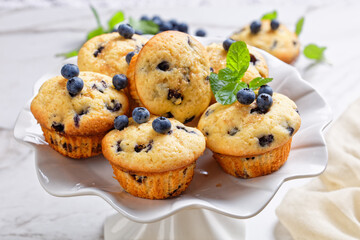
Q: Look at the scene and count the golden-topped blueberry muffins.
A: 7